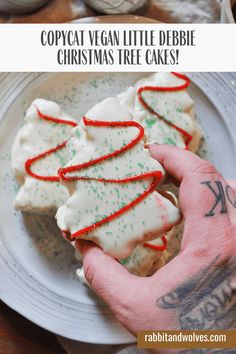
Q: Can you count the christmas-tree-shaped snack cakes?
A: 4